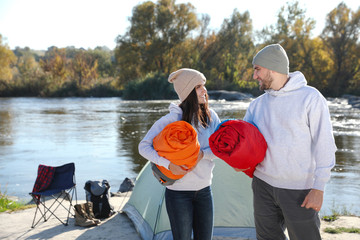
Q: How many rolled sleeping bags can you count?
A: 2